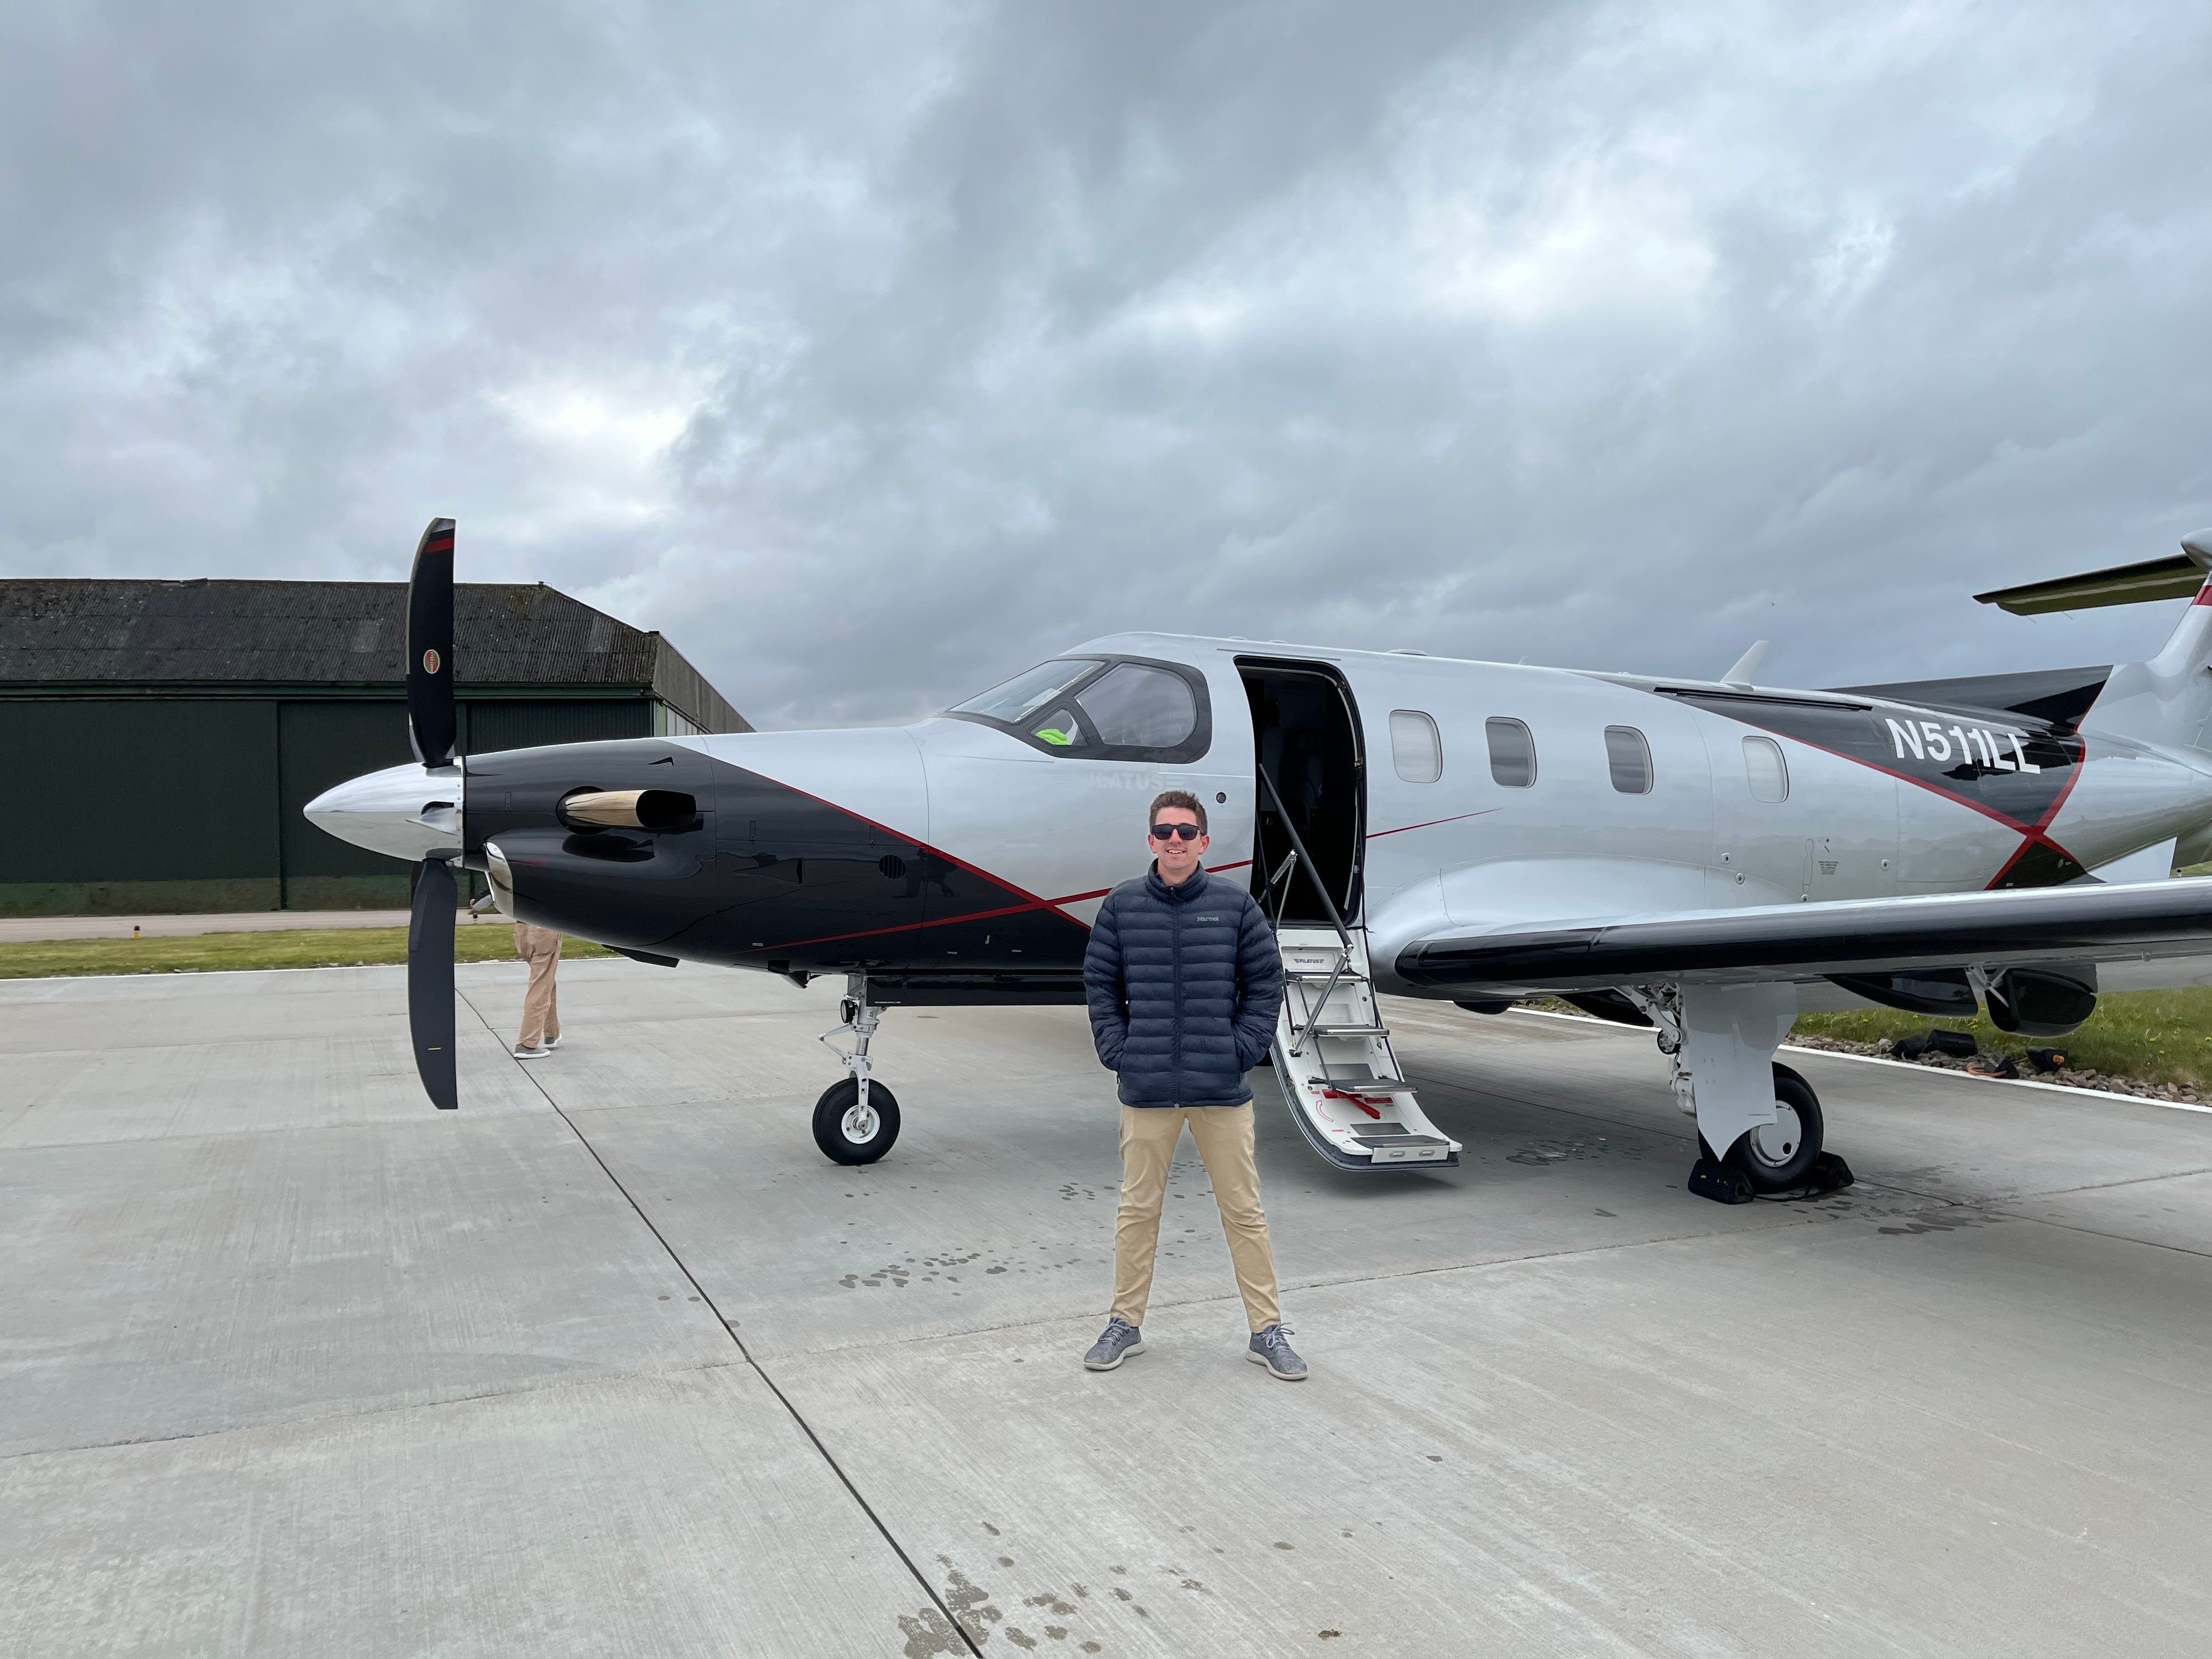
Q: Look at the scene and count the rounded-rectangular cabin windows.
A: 4